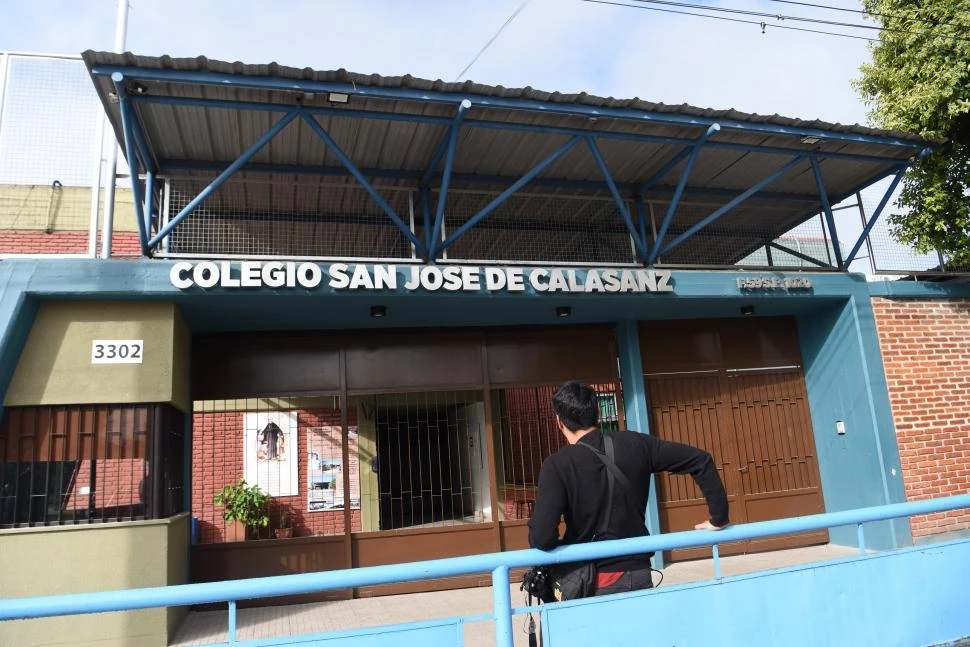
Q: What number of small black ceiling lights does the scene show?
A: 3